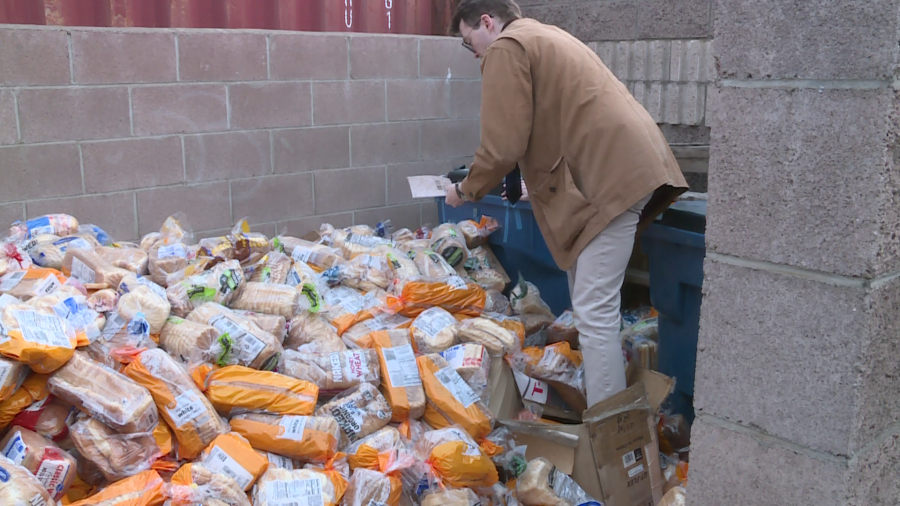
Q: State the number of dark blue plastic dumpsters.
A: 2